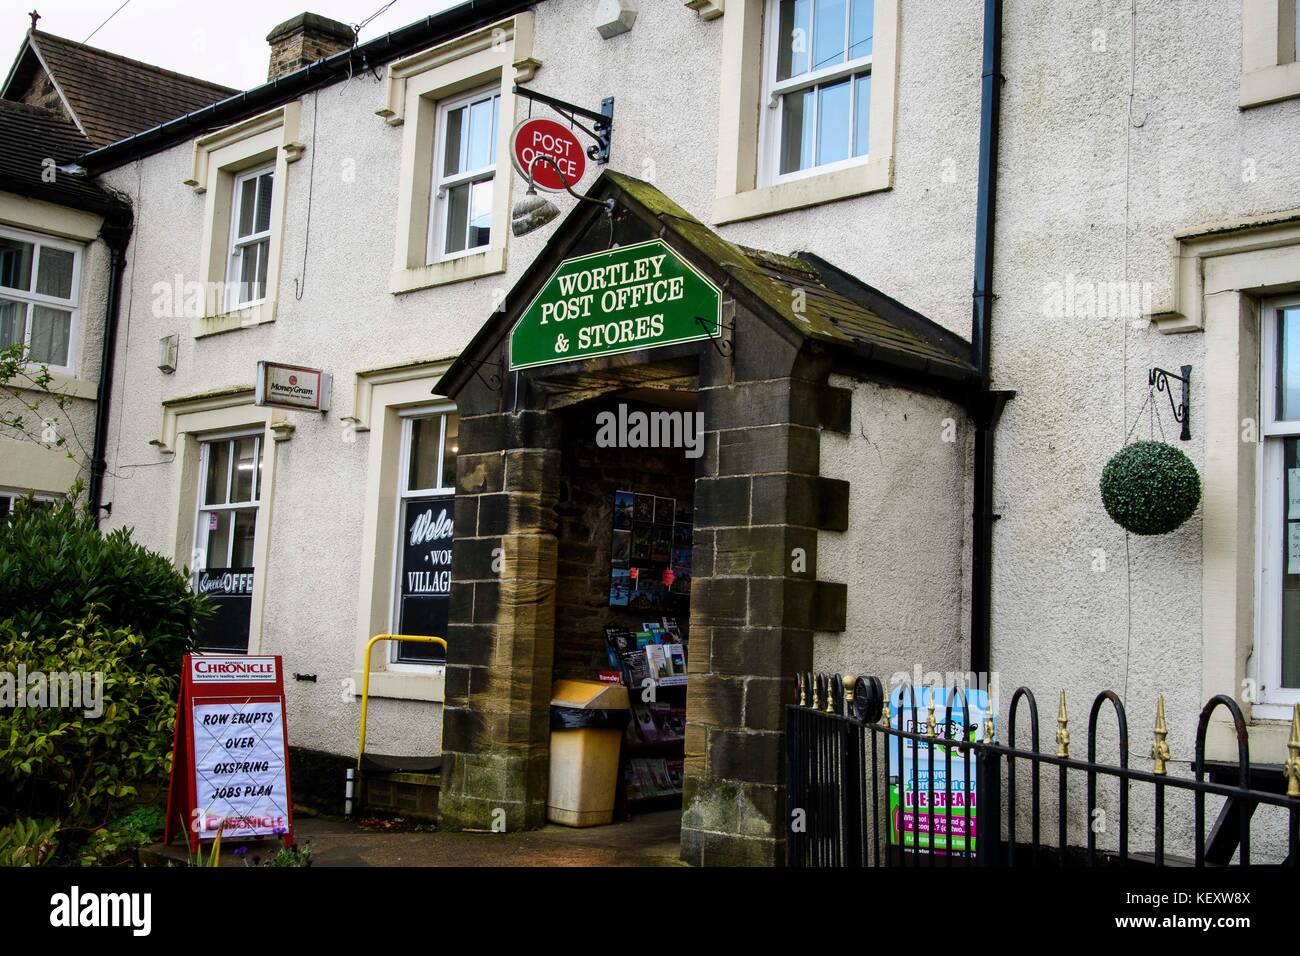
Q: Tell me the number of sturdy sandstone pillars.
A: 2